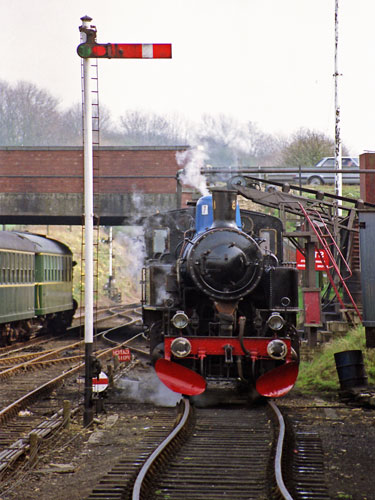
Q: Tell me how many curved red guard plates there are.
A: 2